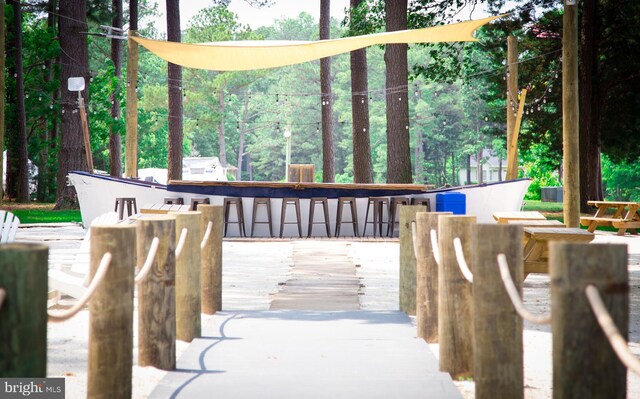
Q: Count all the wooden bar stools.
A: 11